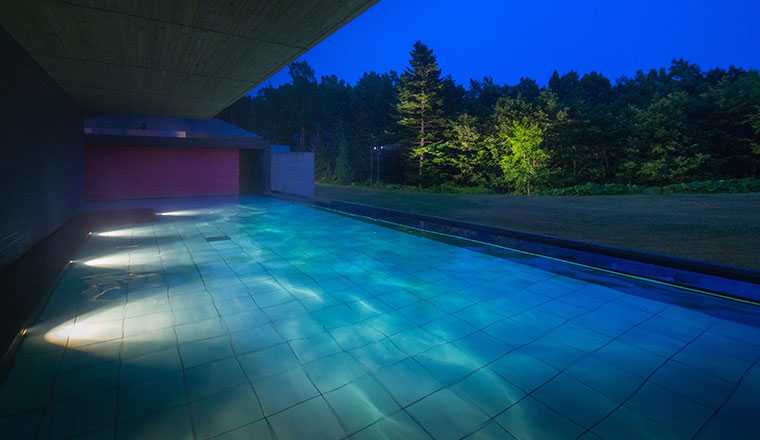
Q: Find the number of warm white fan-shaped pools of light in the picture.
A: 4